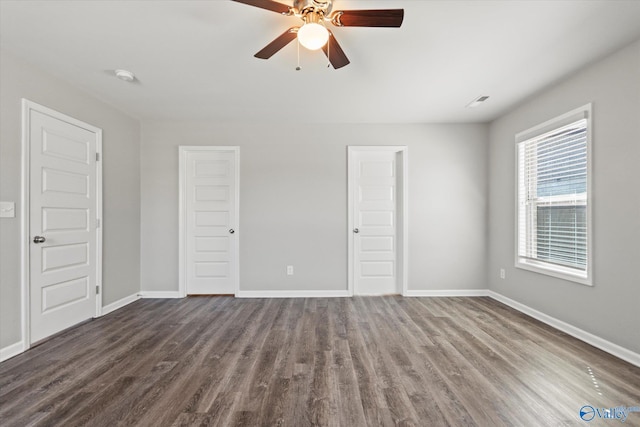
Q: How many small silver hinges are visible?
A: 3